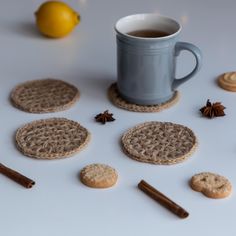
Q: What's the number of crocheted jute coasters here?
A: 4